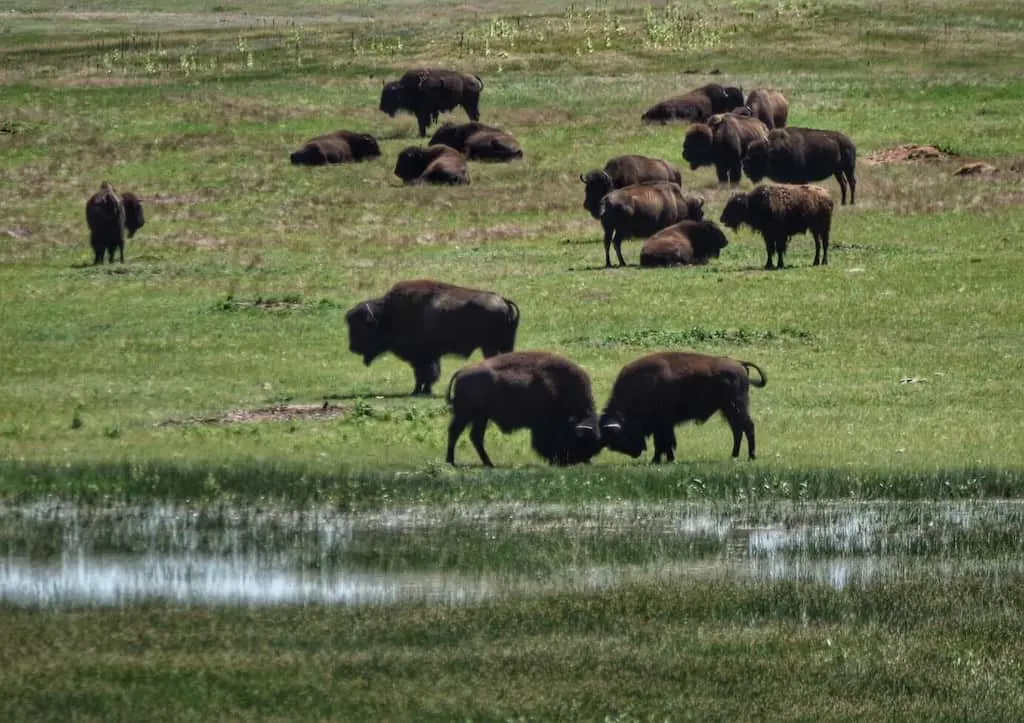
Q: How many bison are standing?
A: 11